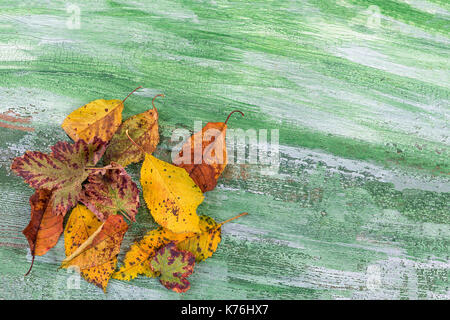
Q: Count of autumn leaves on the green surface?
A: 11